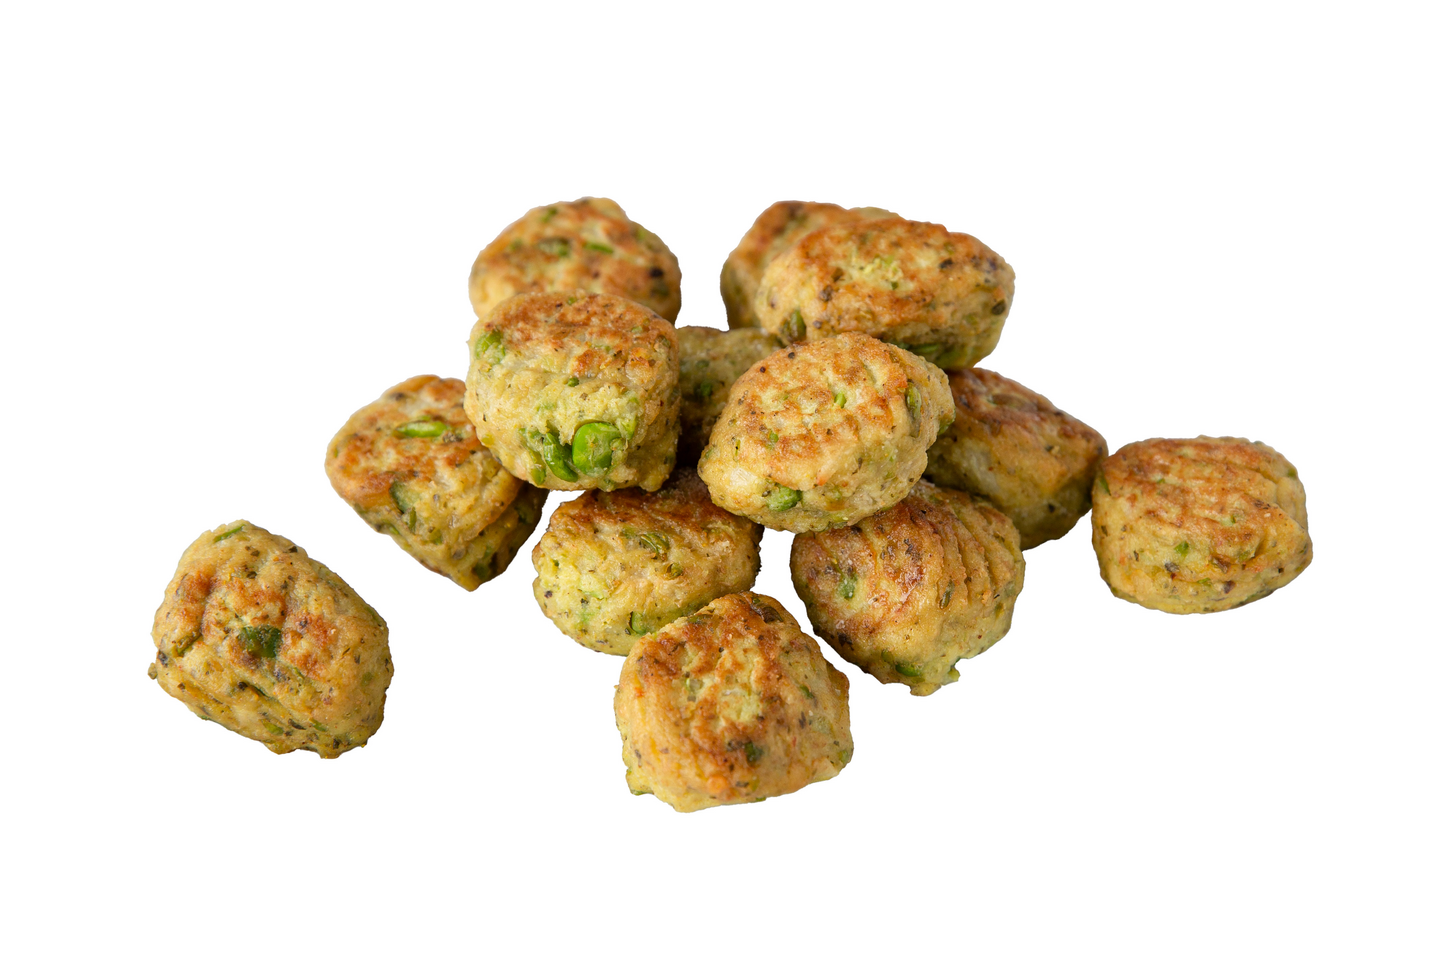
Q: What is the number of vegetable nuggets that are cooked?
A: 13